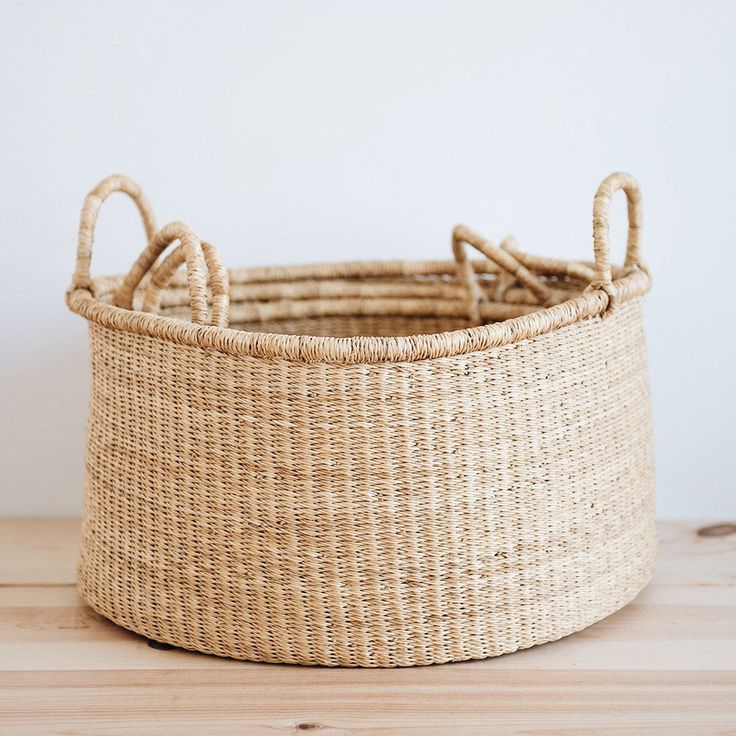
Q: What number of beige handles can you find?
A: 6